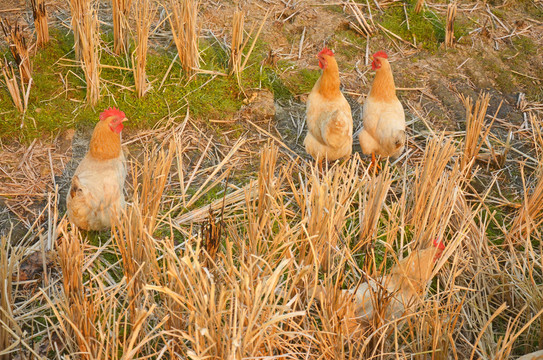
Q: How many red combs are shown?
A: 4